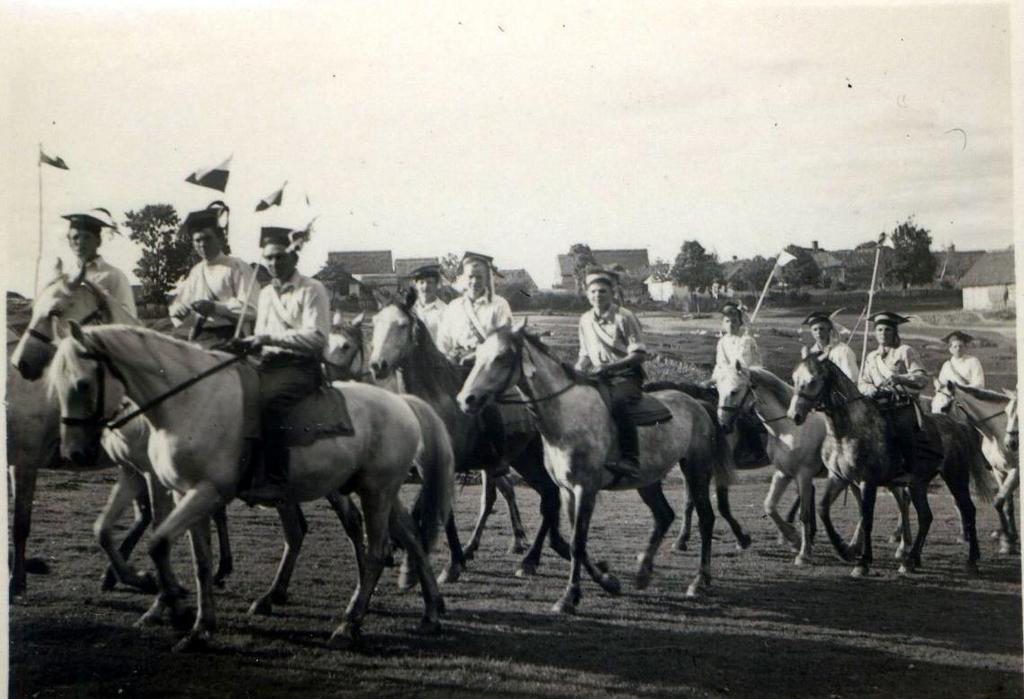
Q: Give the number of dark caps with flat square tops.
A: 10